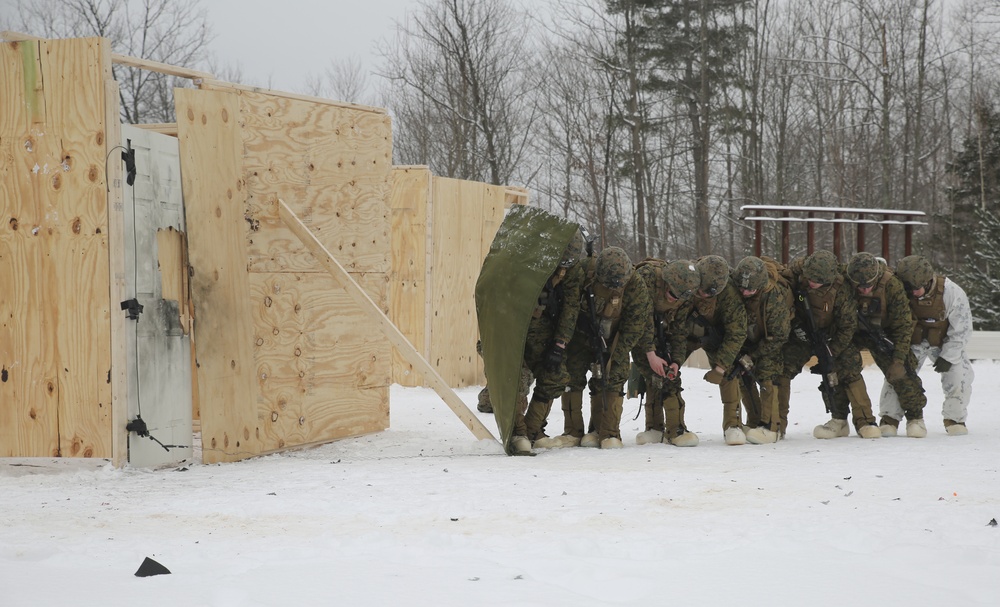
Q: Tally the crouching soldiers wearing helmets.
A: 8